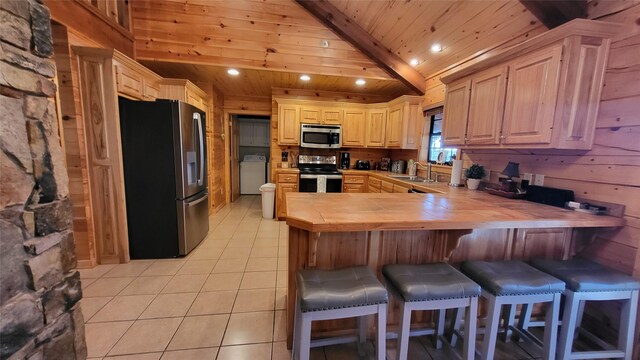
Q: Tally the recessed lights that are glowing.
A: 5